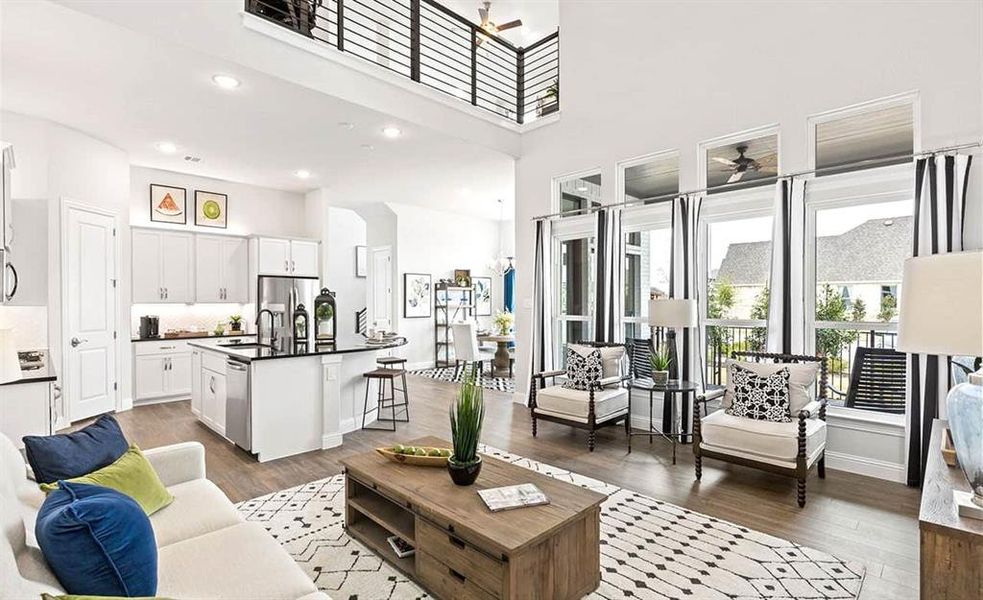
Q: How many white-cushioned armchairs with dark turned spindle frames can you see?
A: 2